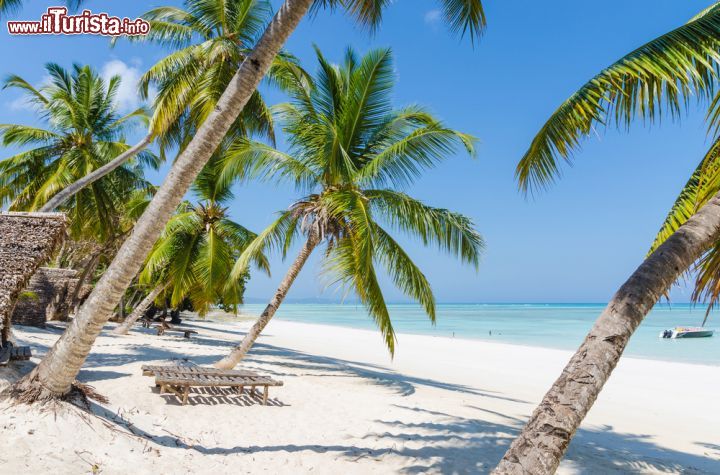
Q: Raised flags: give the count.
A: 0